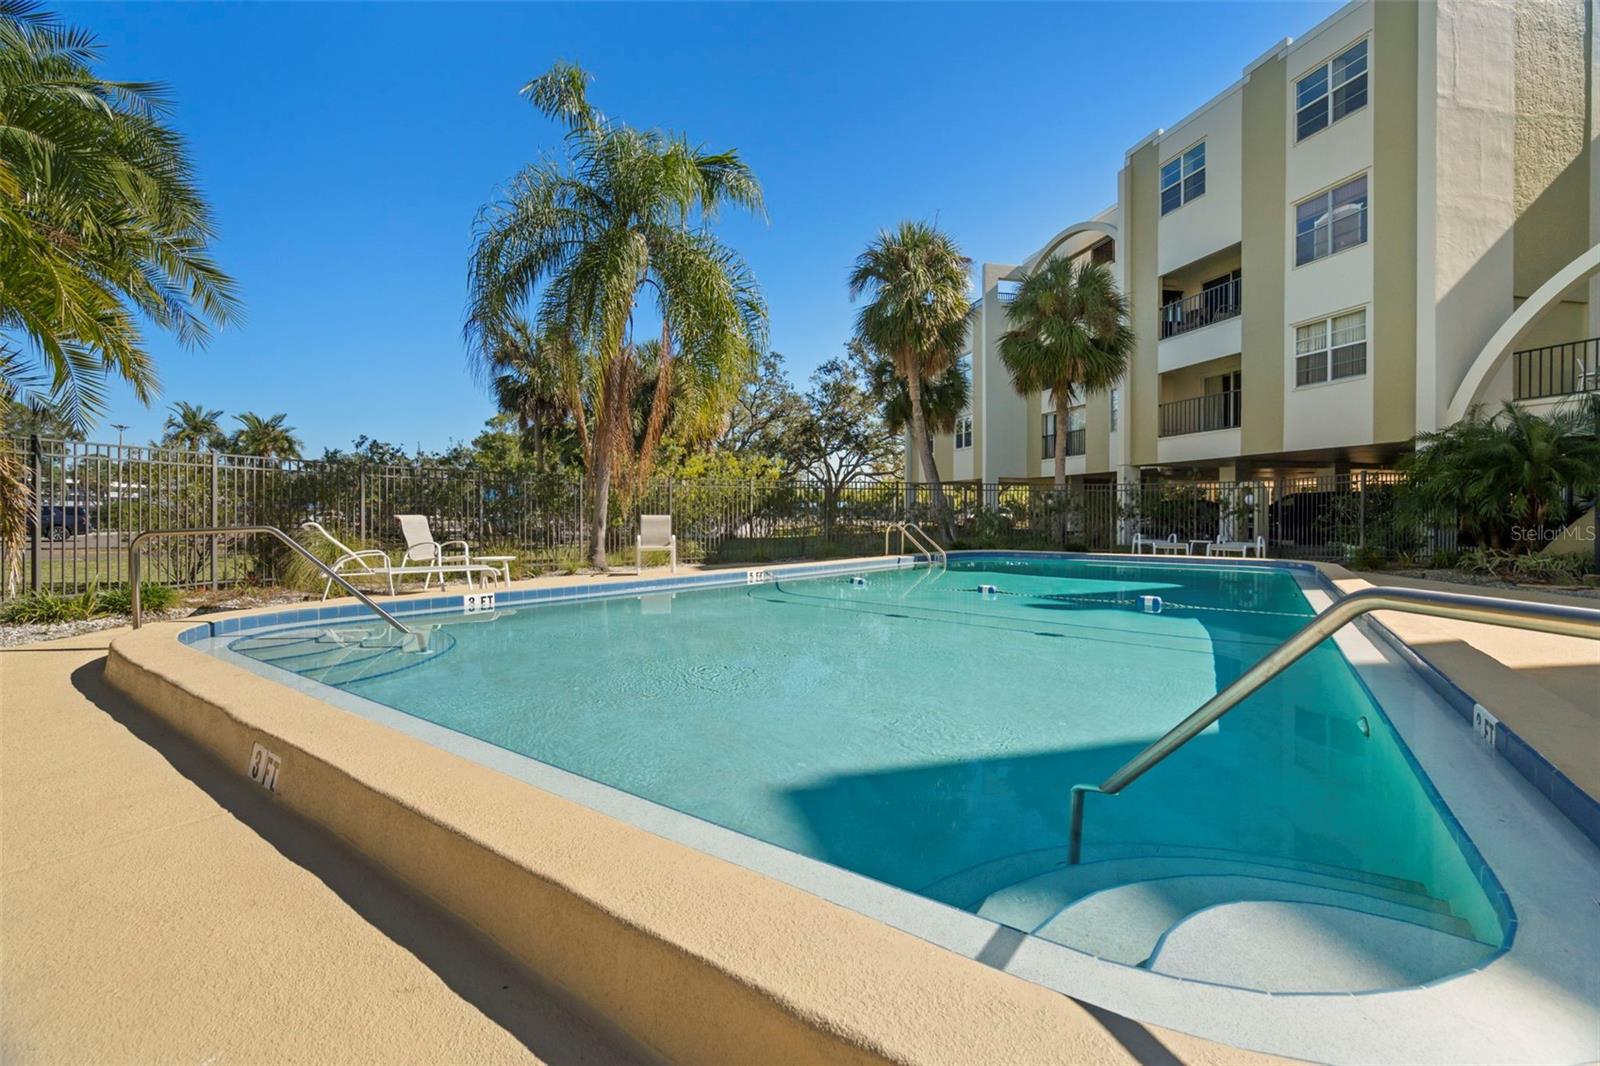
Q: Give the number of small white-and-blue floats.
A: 3